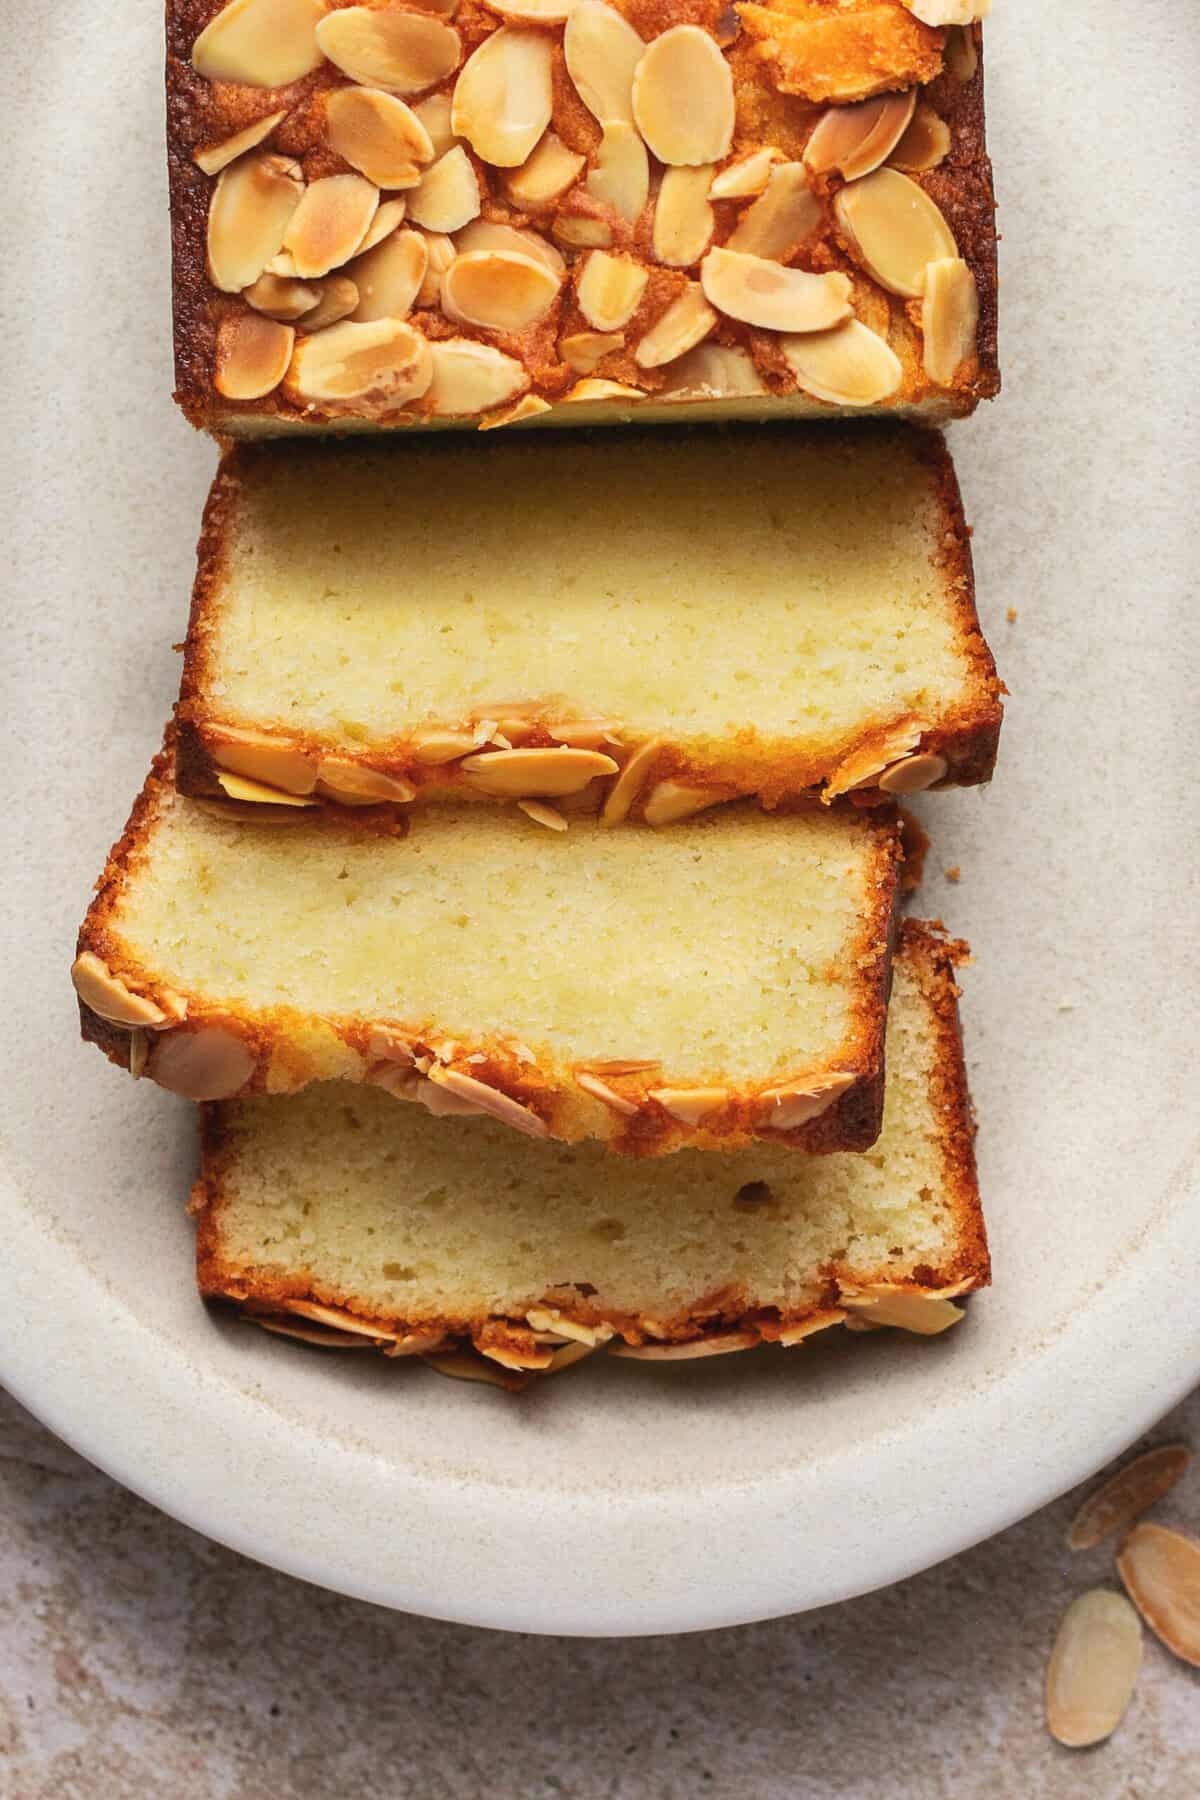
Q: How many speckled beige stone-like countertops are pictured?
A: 1